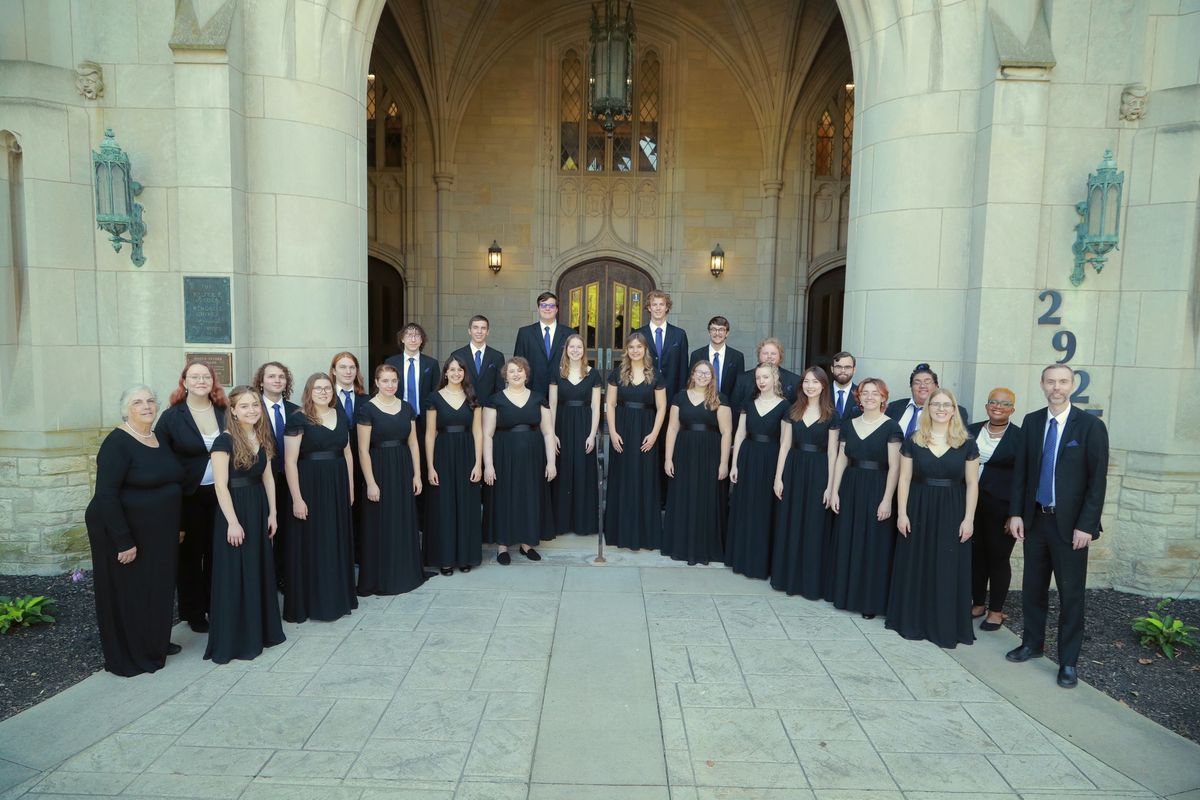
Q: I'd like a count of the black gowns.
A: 13